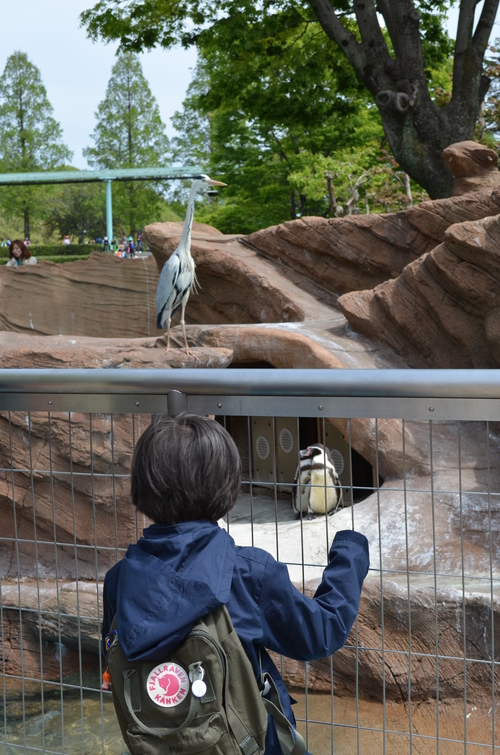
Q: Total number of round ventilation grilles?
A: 3